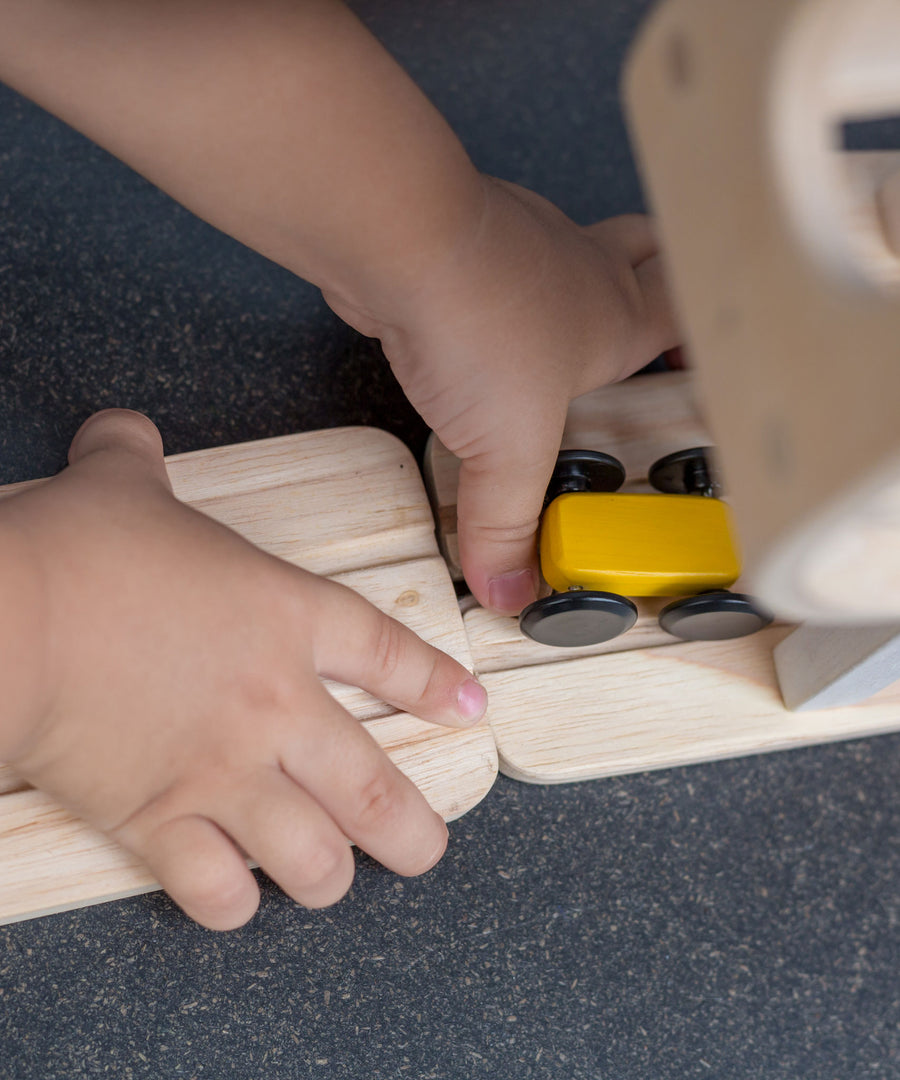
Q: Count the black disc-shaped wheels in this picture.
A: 4